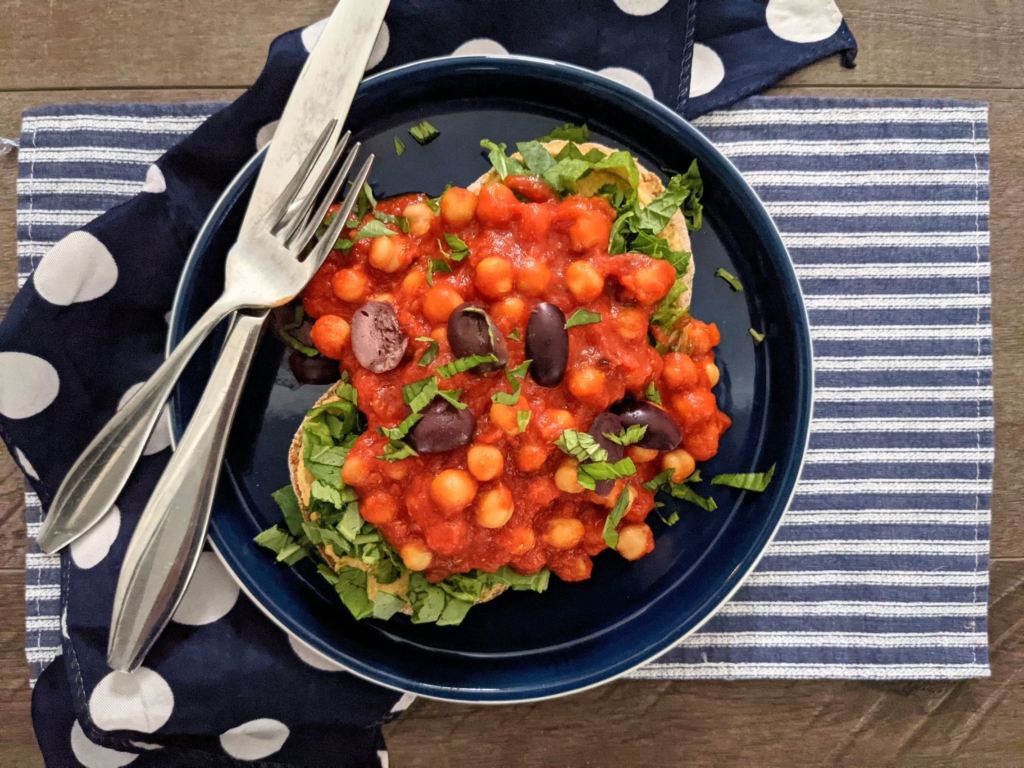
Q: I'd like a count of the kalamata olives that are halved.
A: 1